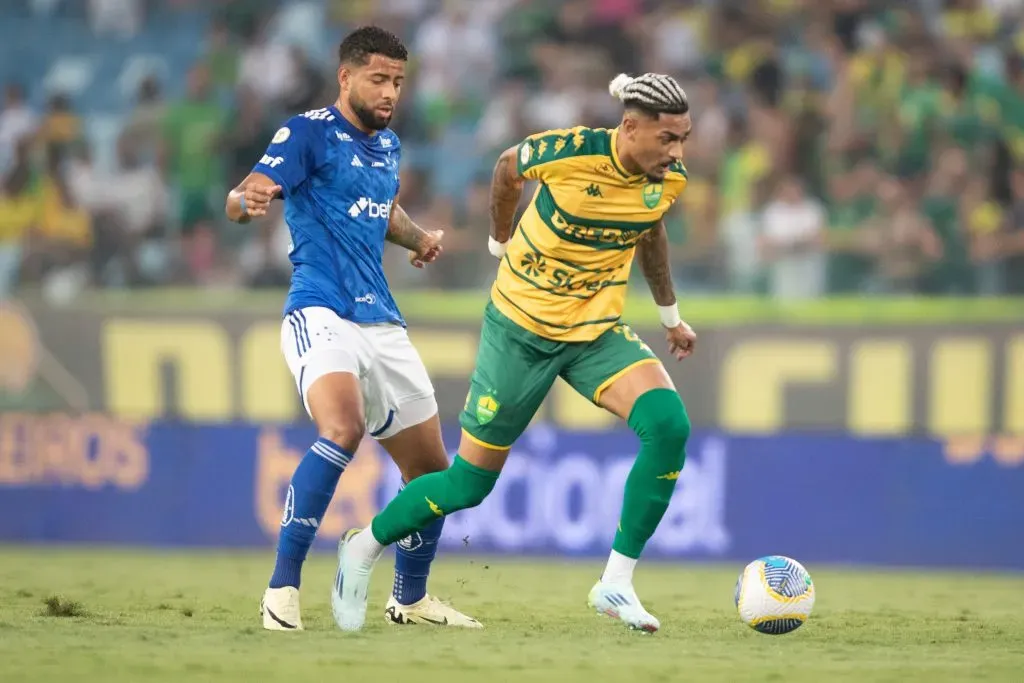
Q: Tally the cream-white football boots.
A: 2